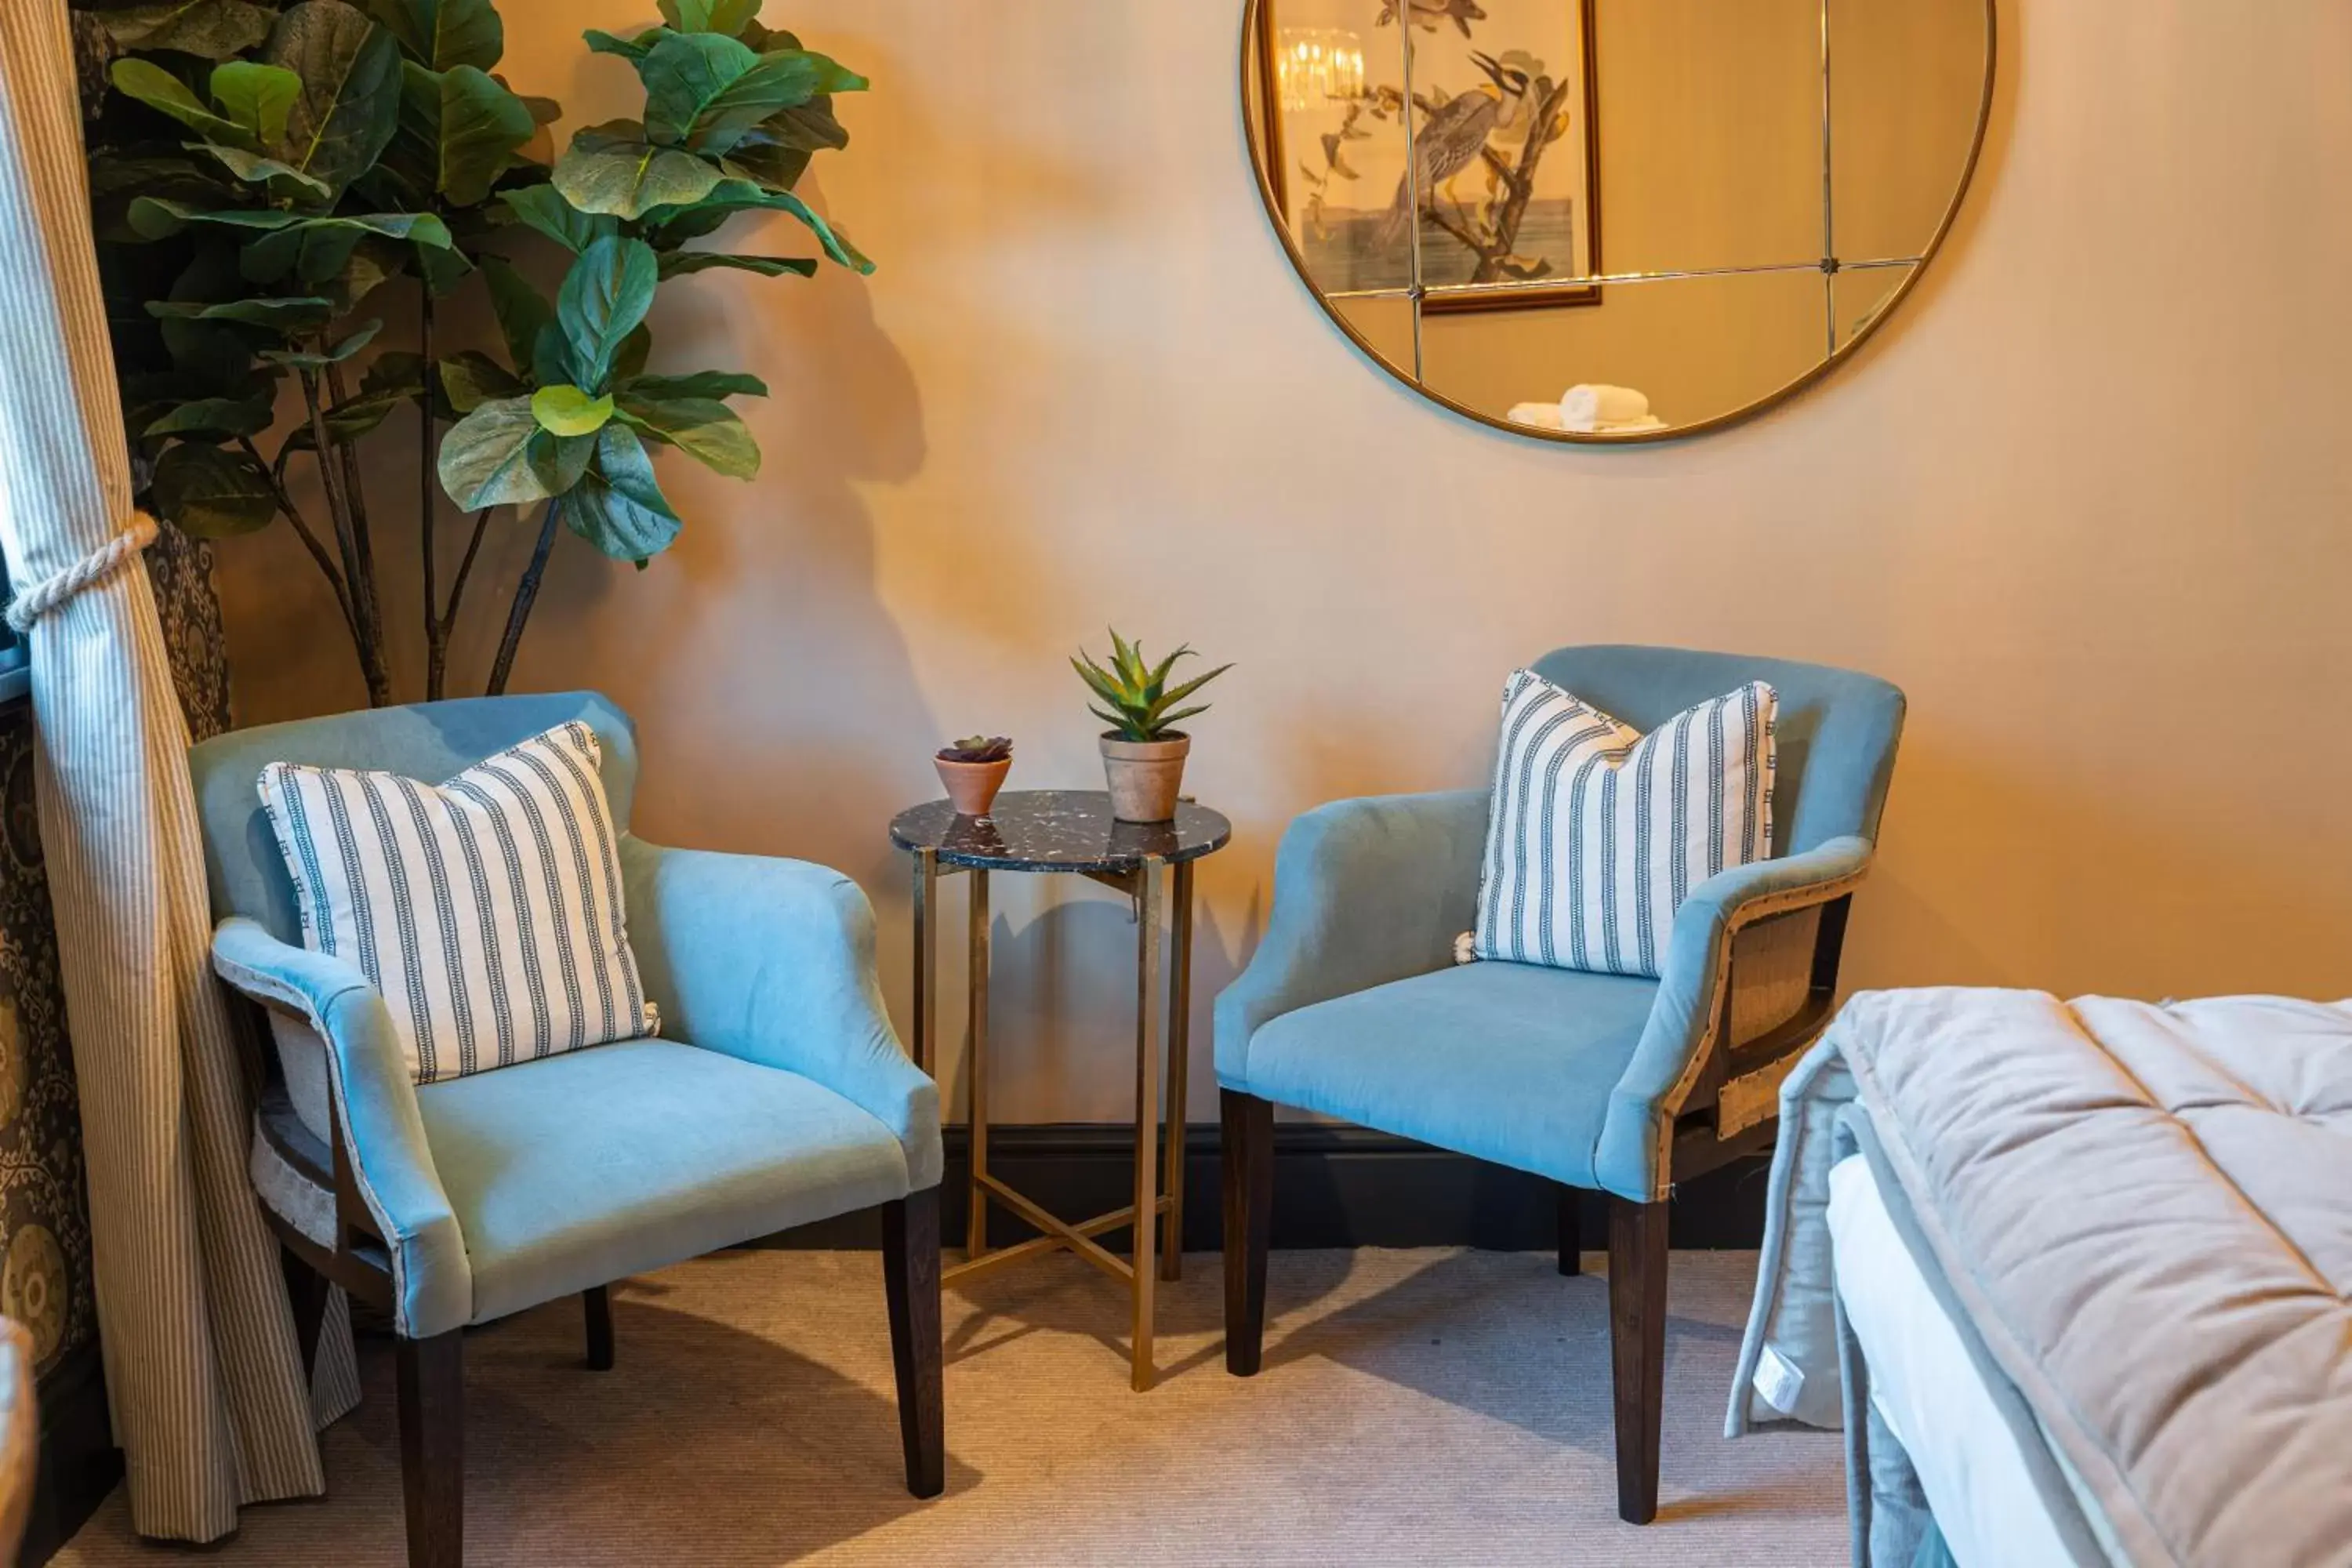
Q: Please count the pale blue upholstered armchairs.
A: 2